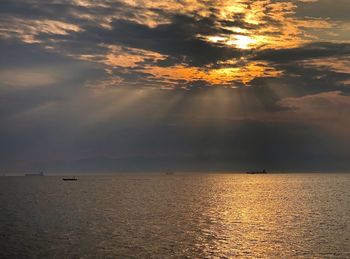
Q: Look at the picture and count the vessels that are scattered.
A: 4